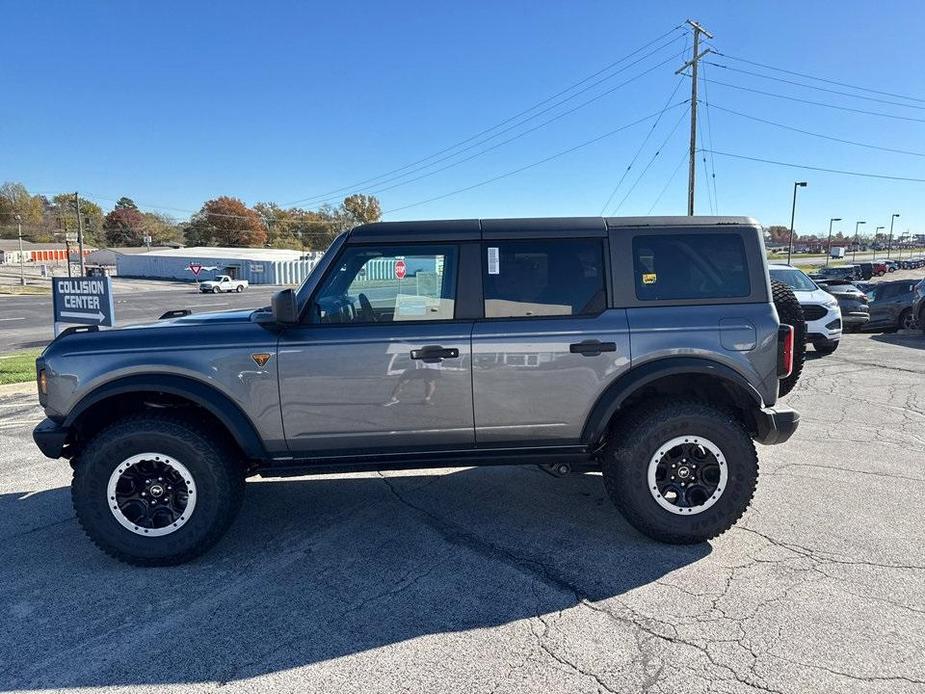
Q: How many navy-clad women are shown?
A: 0